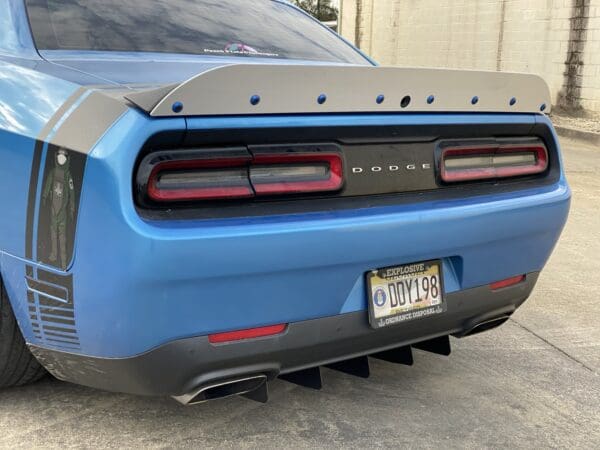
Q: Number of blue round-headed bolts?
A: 8